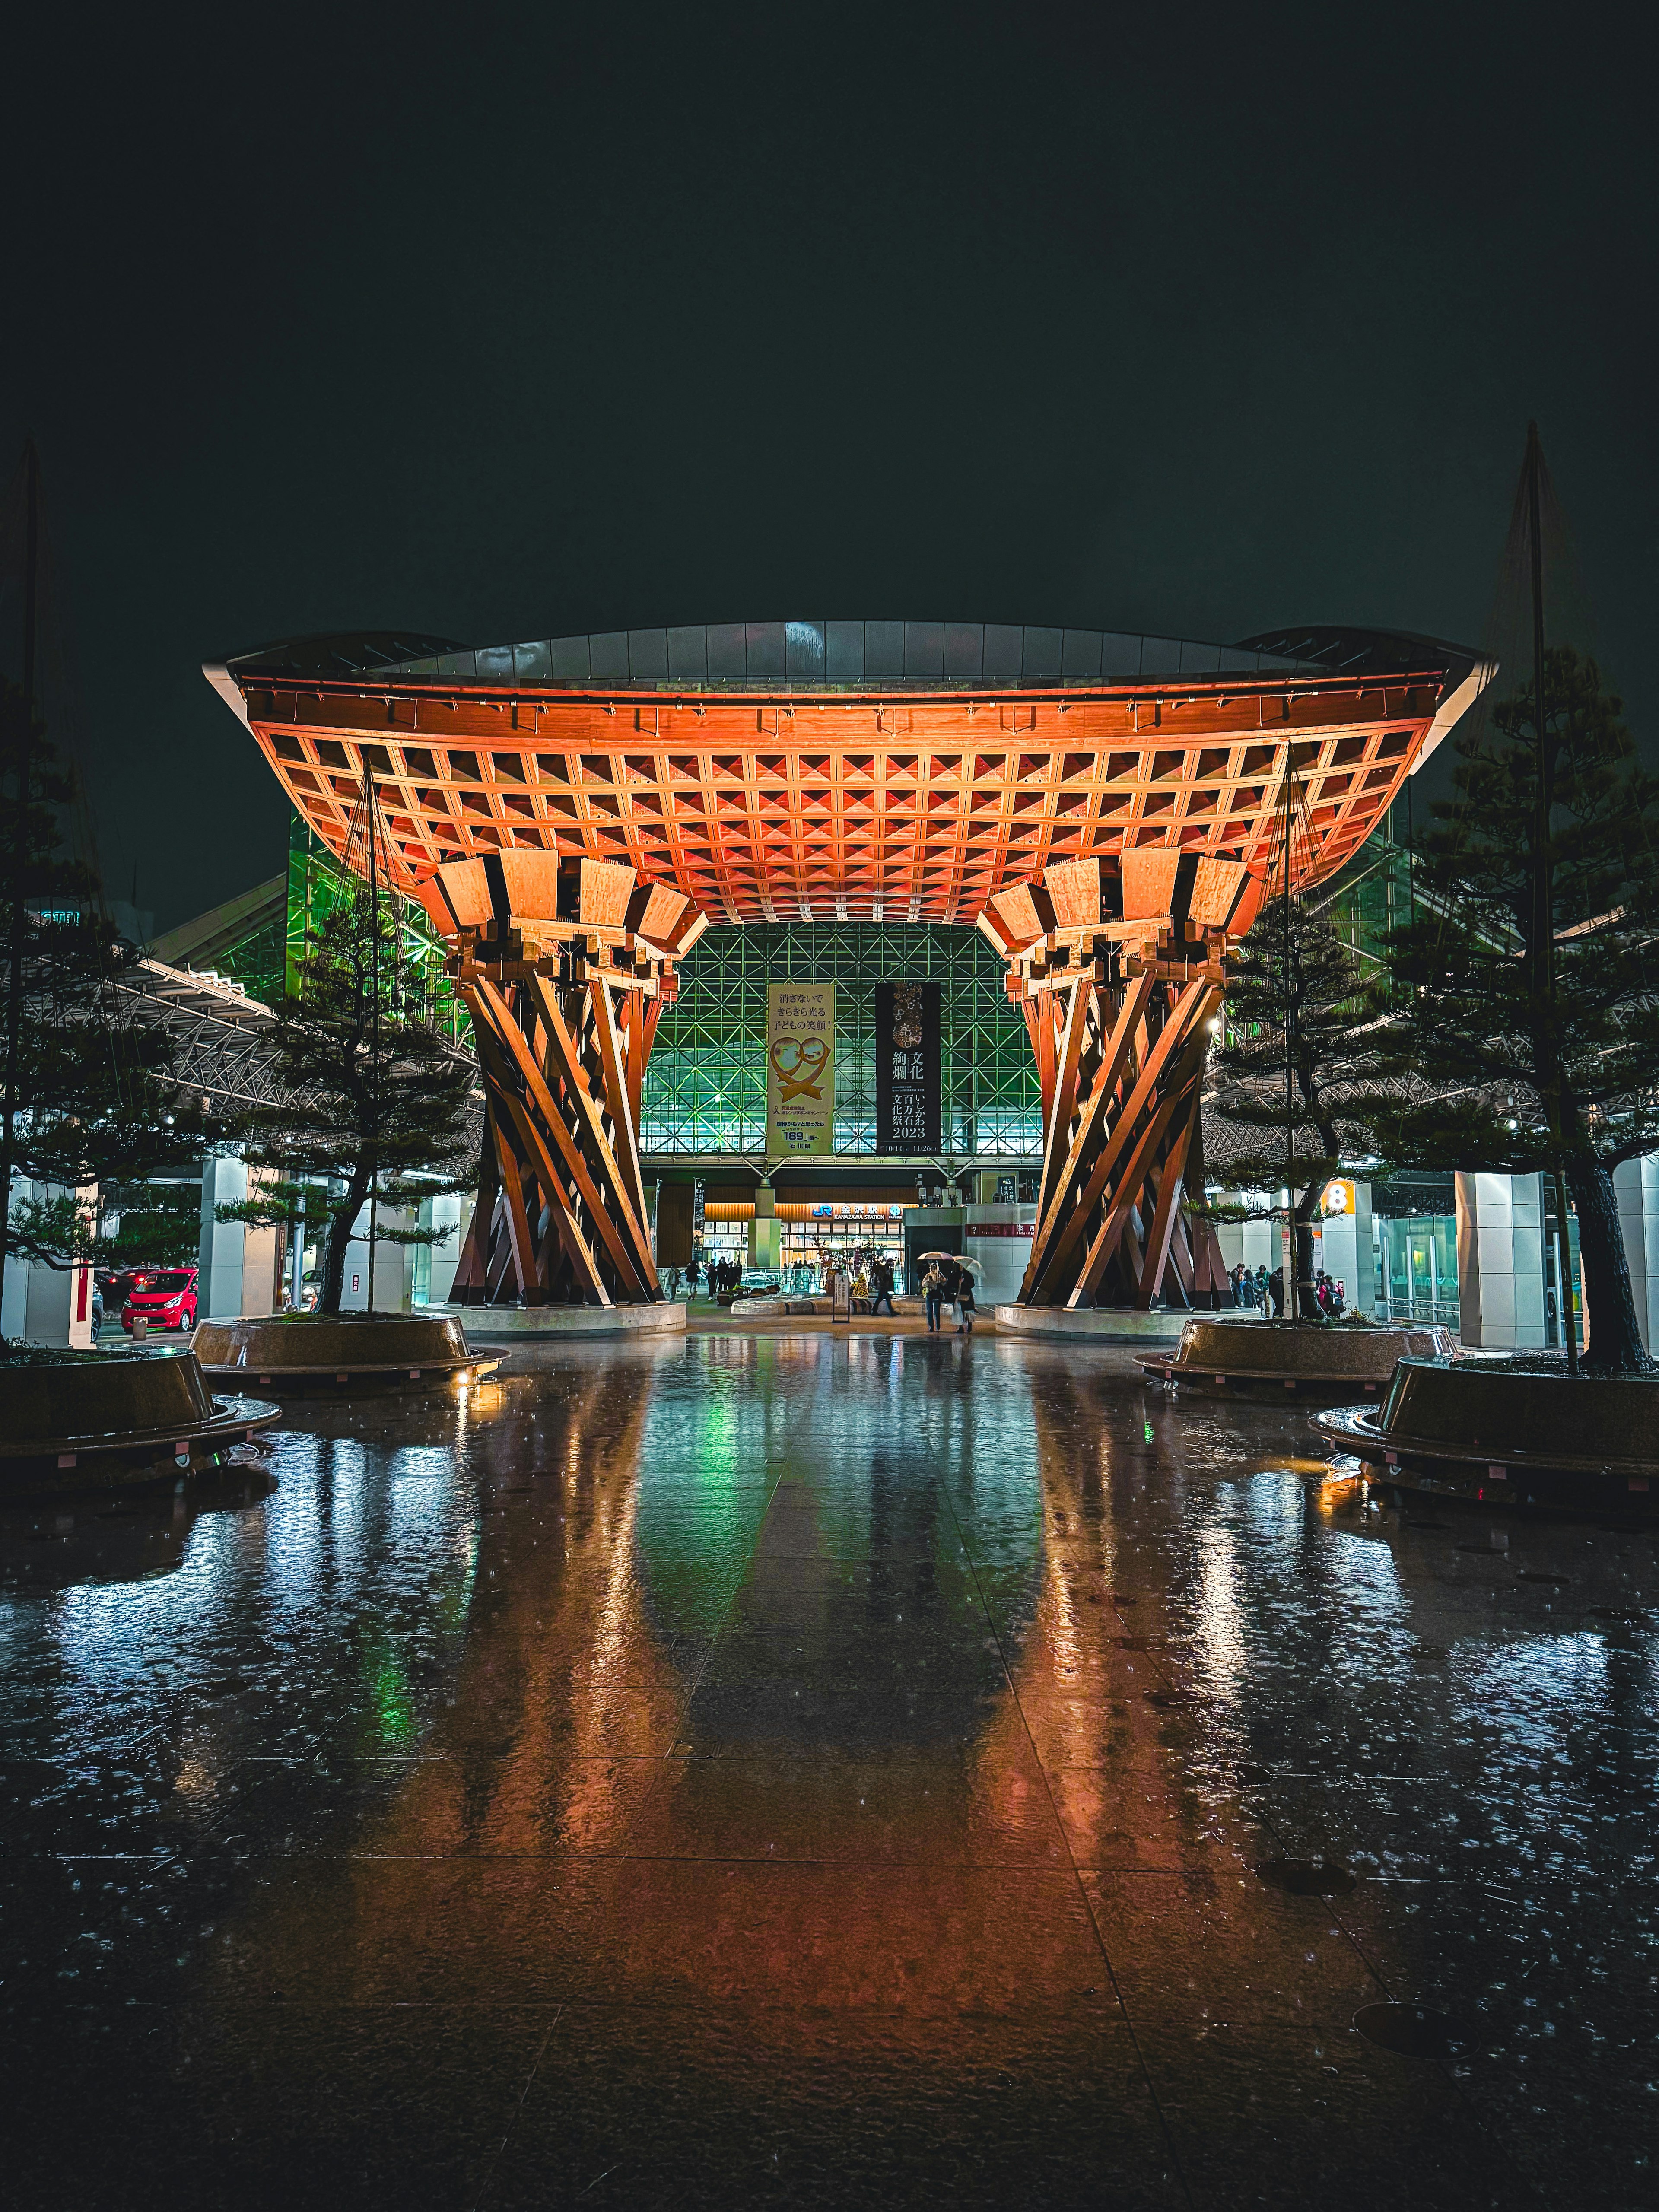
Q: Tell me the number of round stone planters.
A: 4